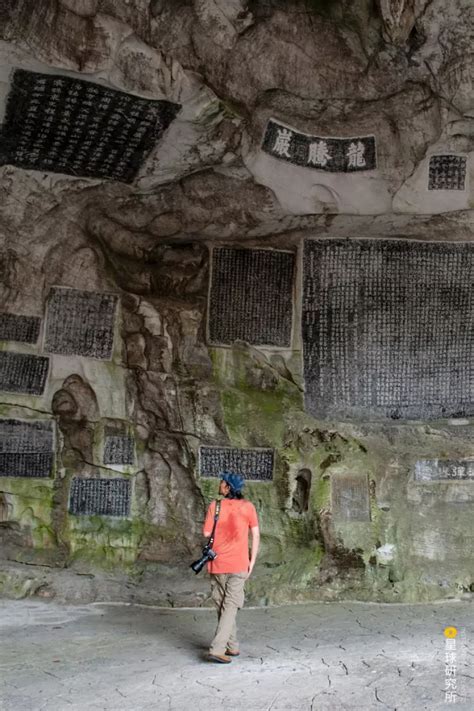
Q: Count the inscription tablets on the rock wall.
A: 14